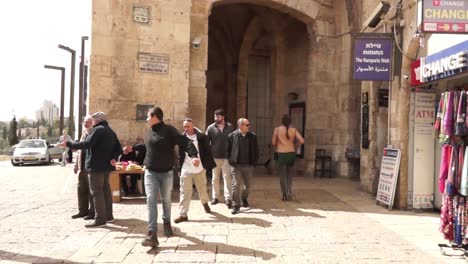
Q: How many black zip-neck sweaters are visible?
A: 1